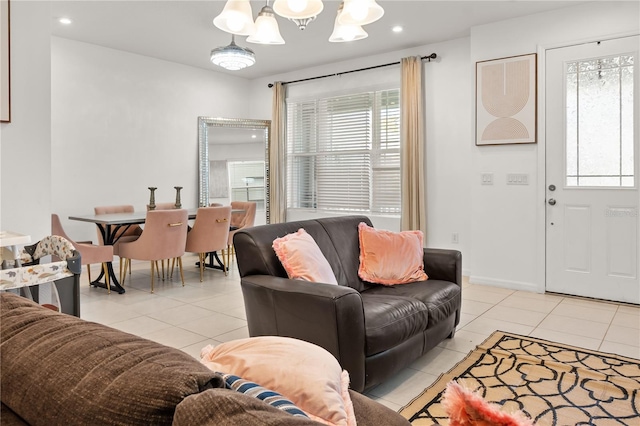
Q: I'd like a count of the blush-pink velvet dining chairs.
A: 6